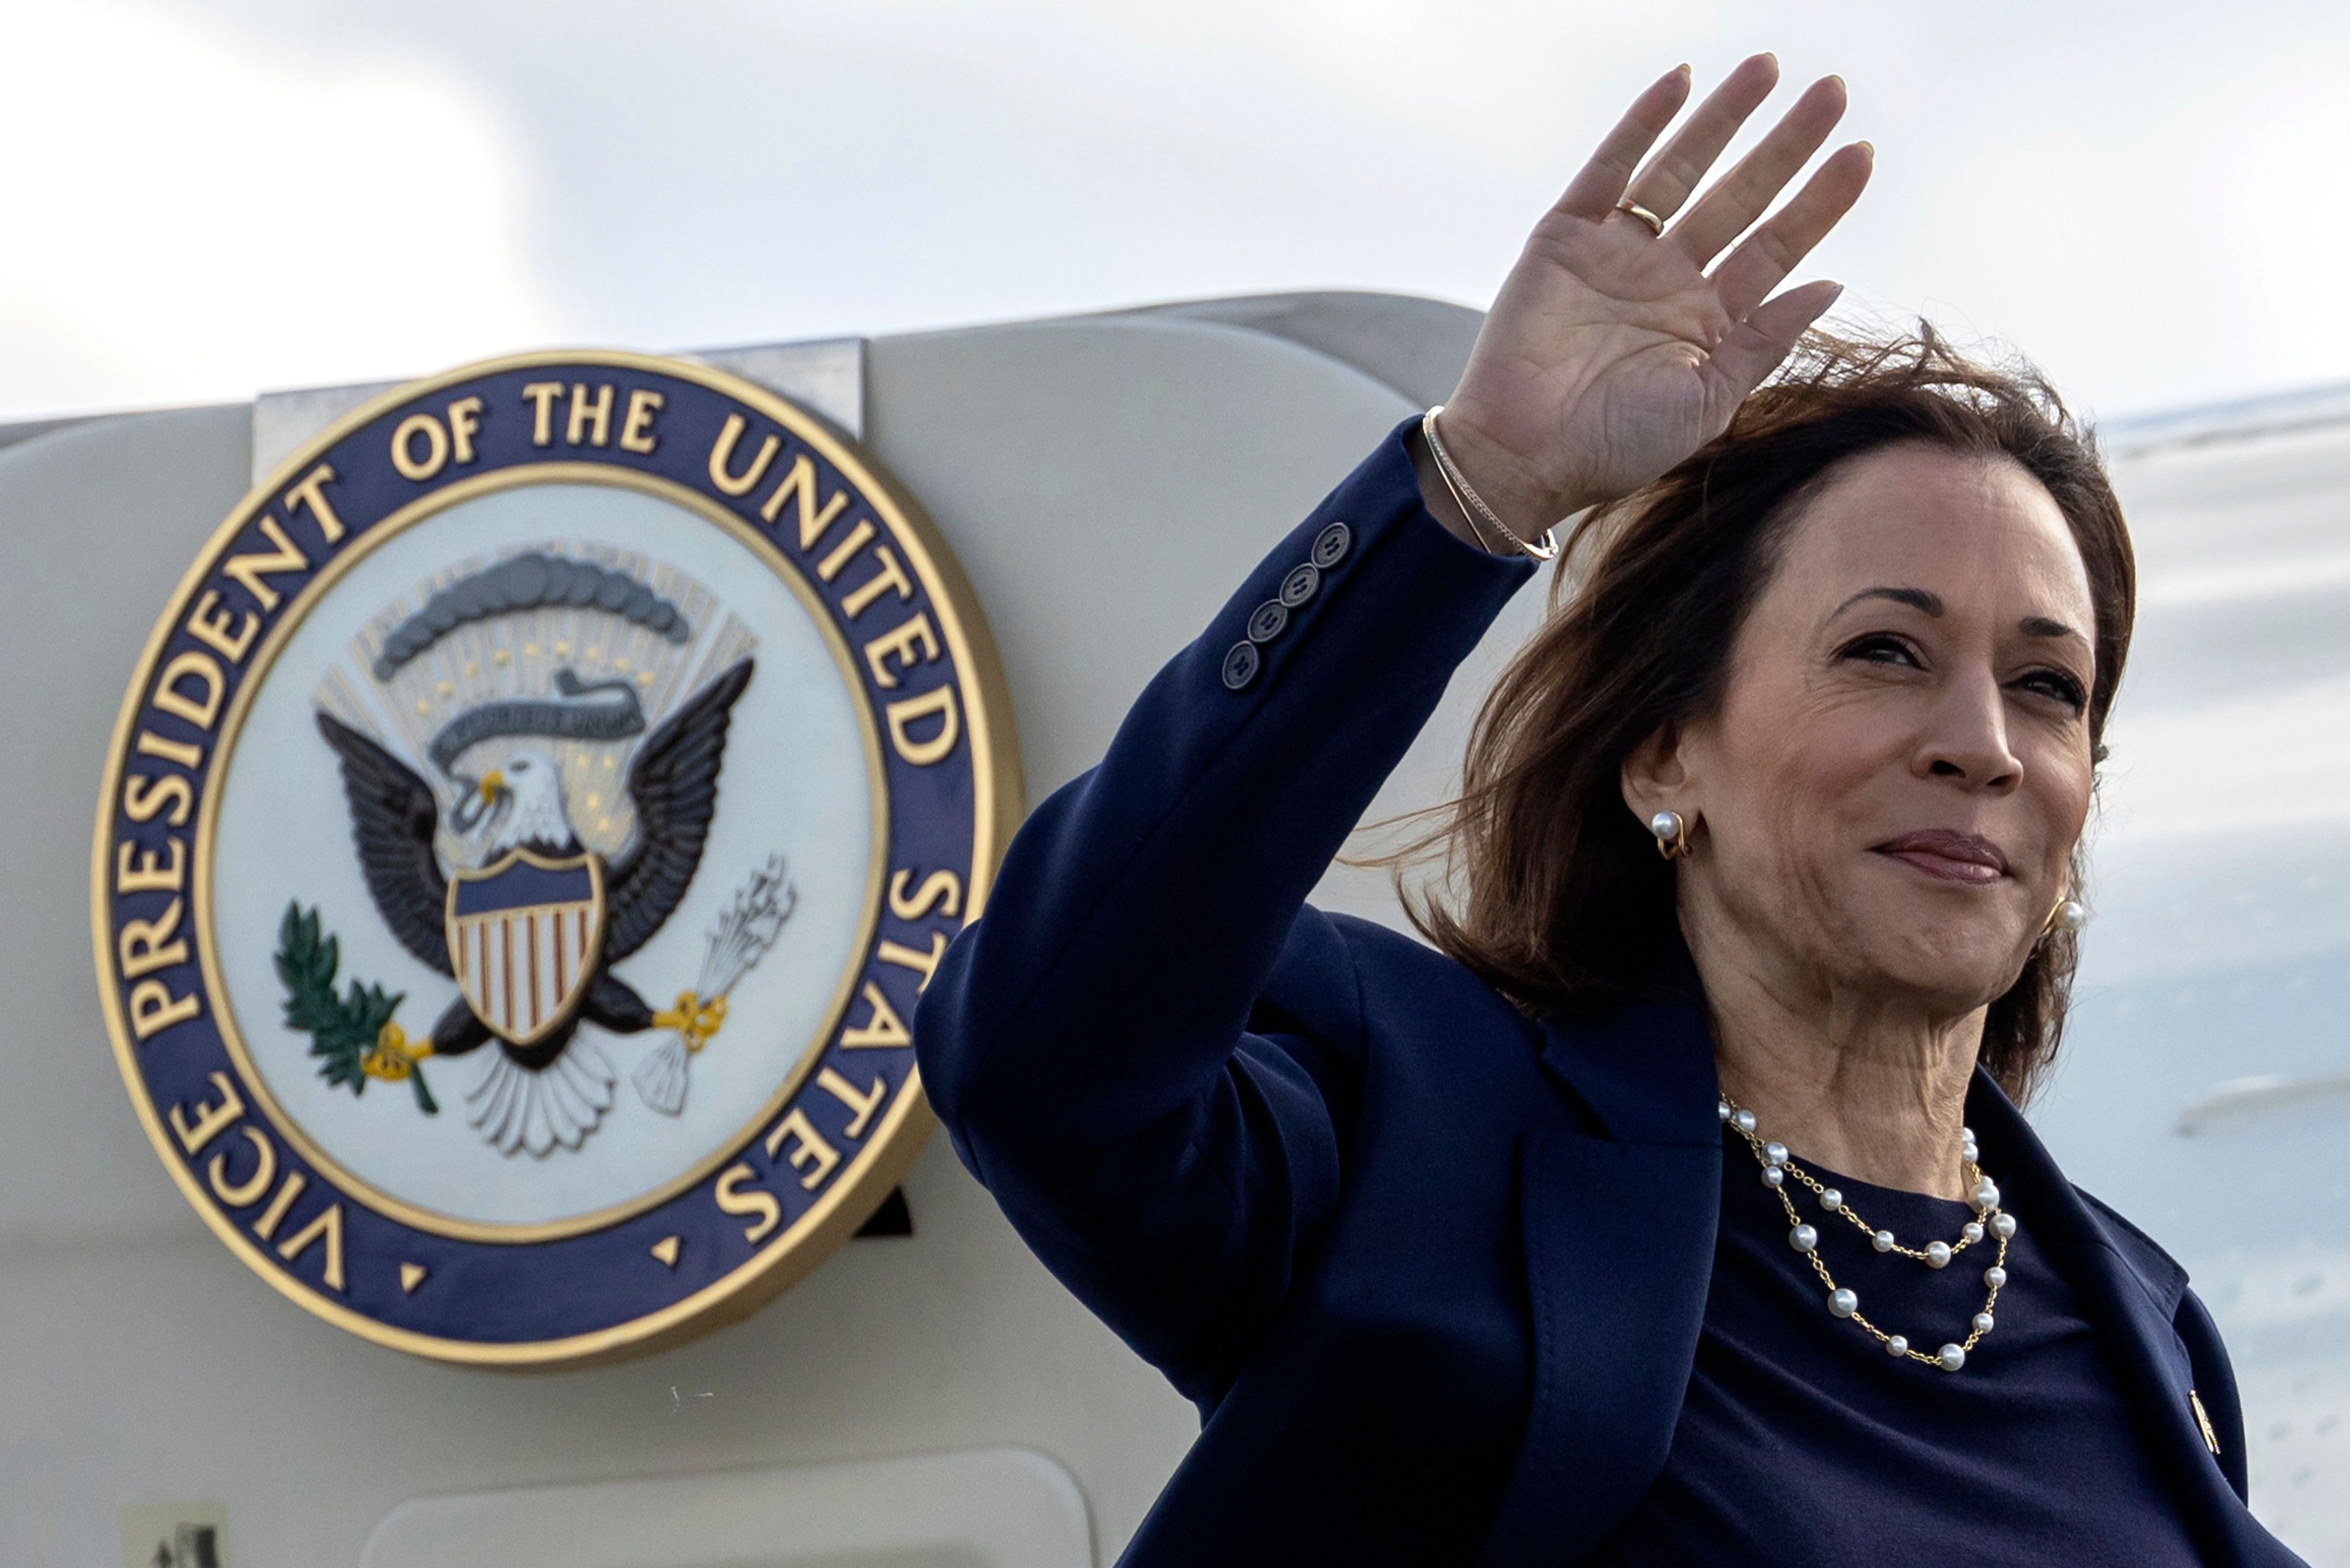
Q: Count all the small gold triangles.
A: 2